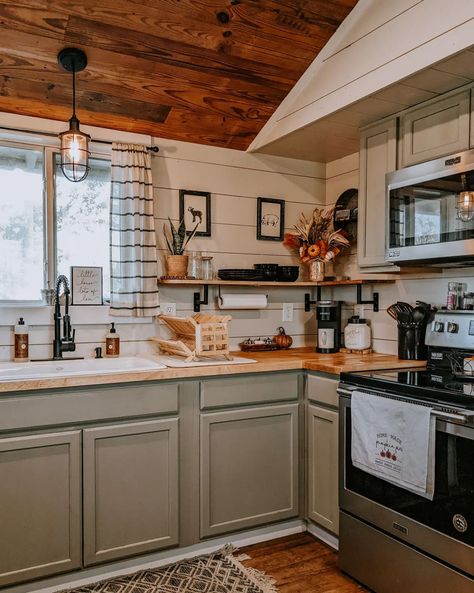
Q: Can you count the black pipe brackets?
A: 3